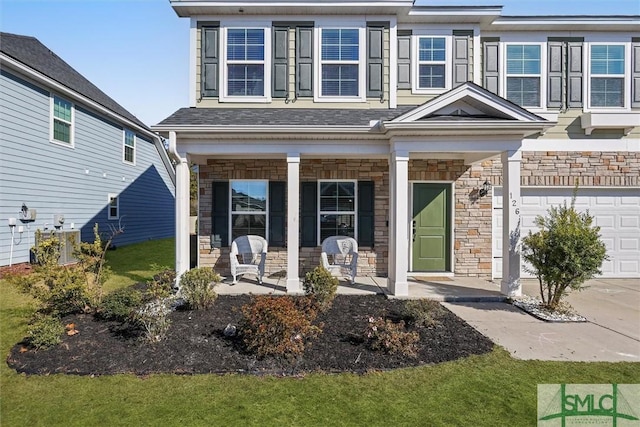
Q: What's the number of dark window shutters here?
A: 14